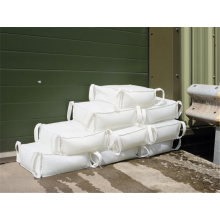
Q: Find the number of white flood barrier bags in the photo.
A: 9